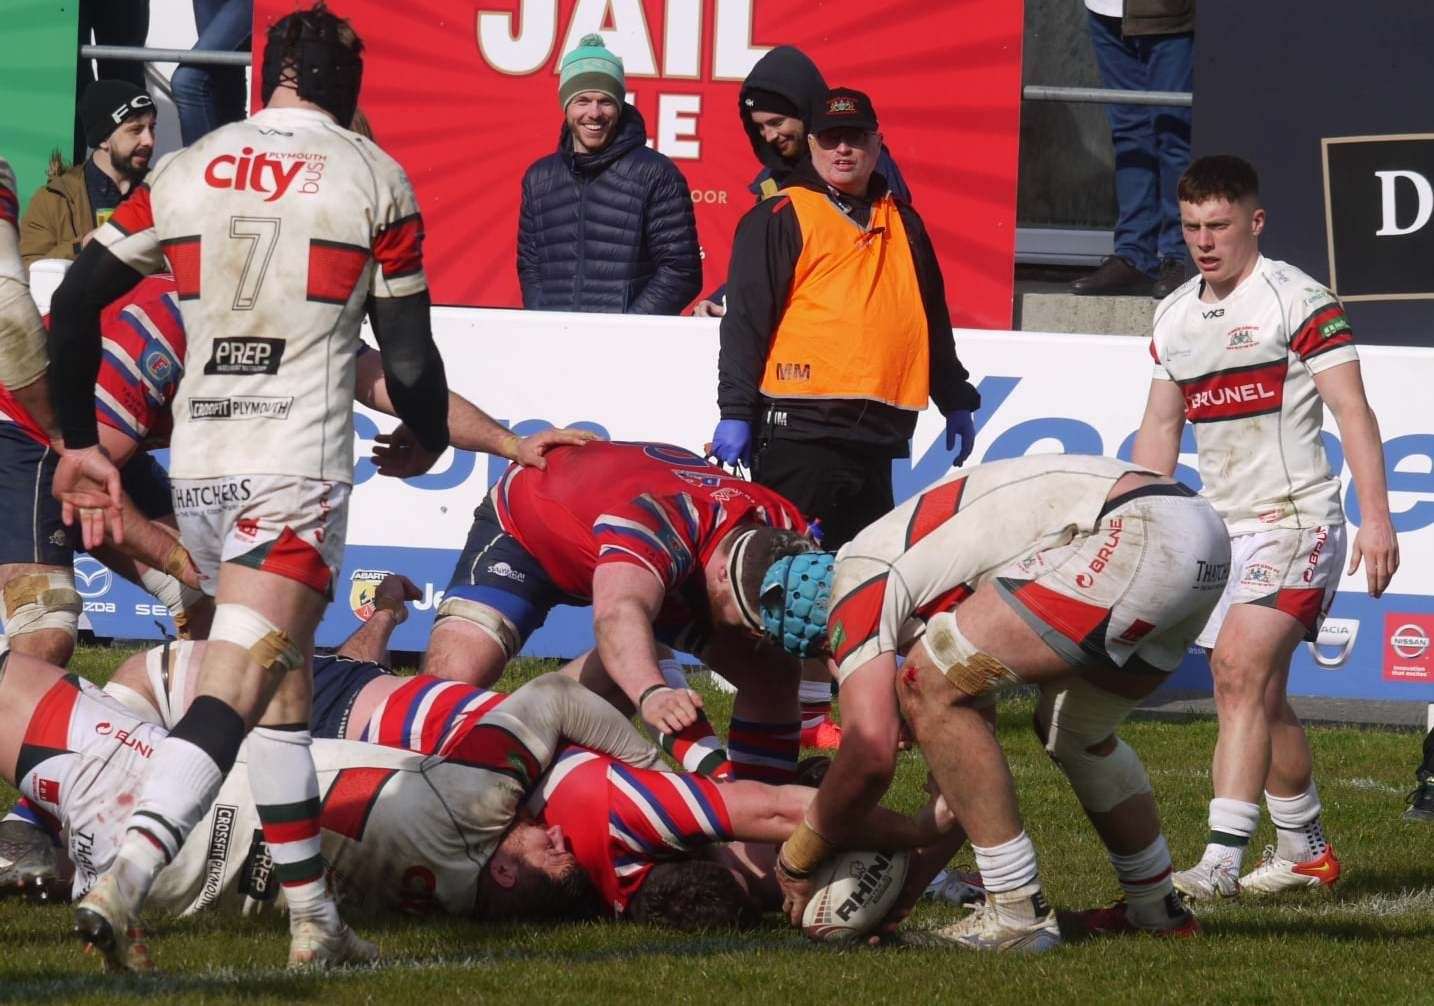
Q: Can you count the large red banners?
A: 1